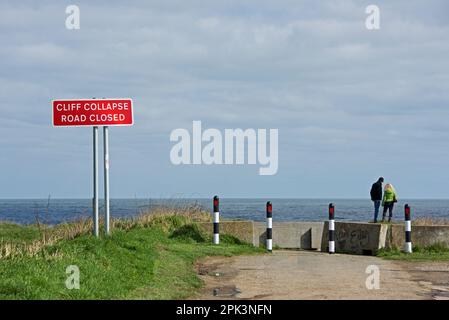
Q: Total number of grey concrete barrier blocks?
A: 4